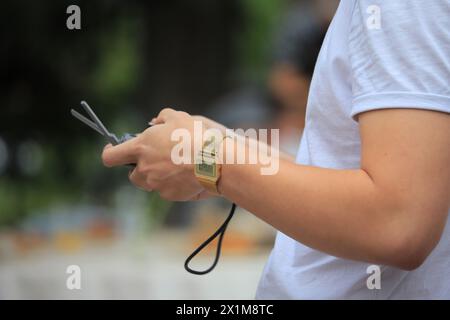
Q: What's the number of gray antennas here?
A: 2